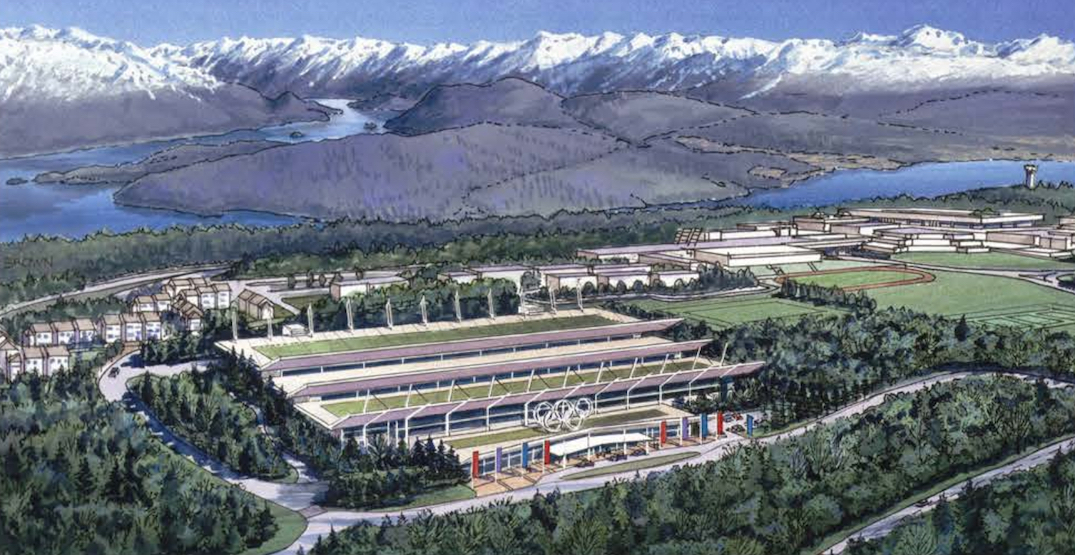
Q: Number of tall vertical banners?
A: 9